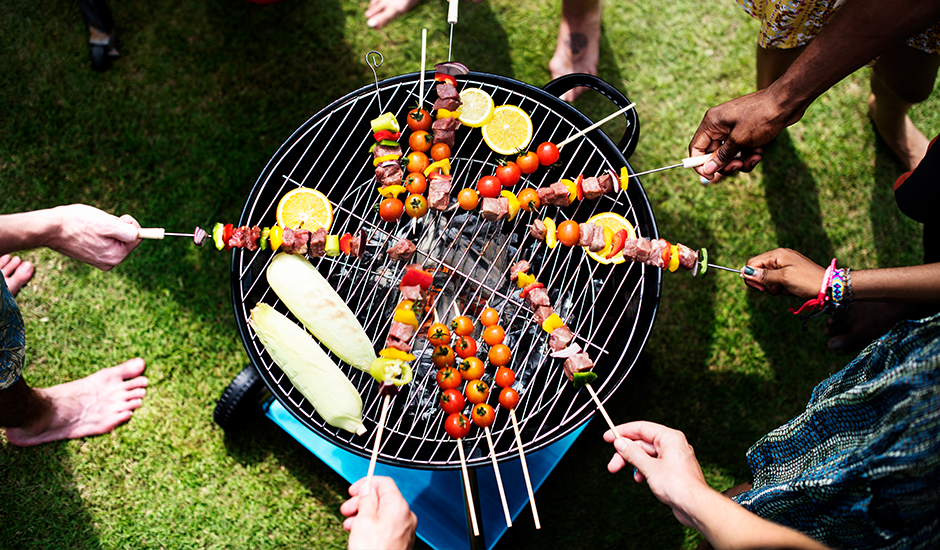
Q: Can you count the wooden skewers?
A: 7